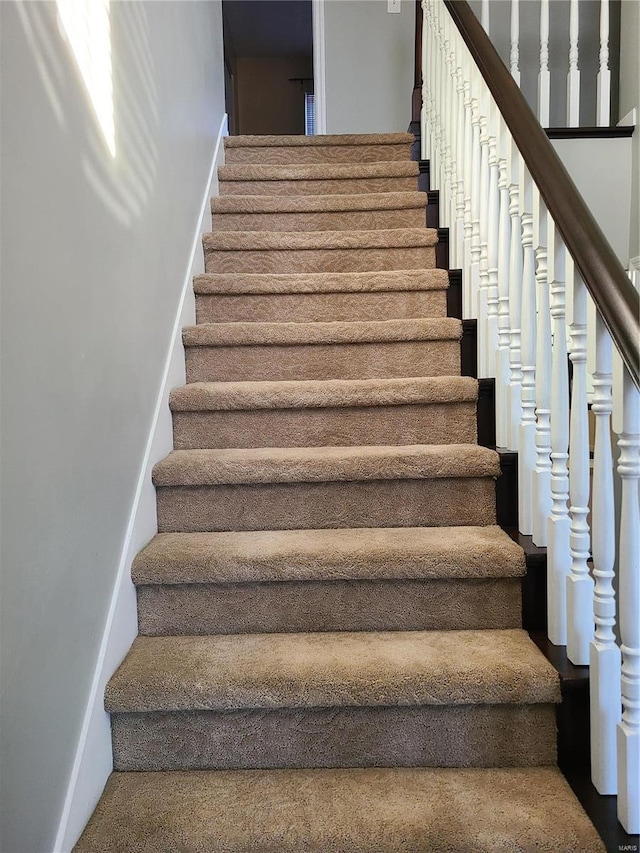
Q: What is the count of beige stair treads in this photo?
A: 11